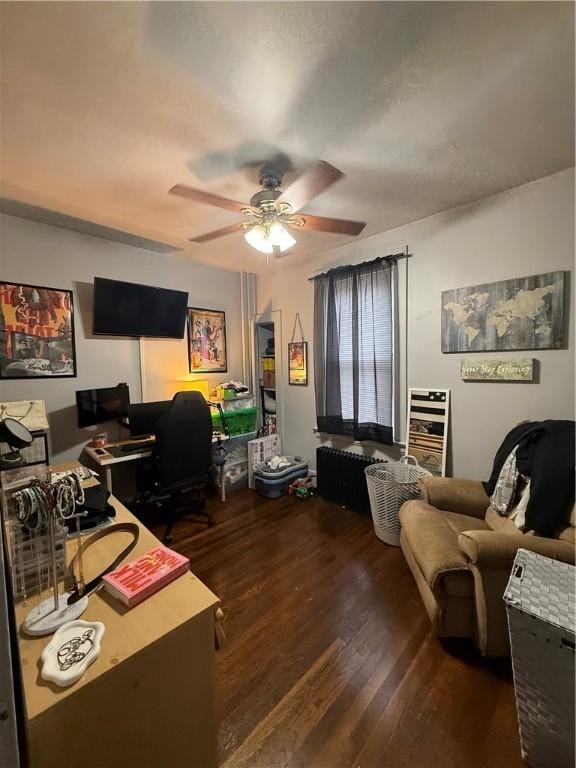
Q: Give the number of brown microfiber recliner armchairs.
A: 1